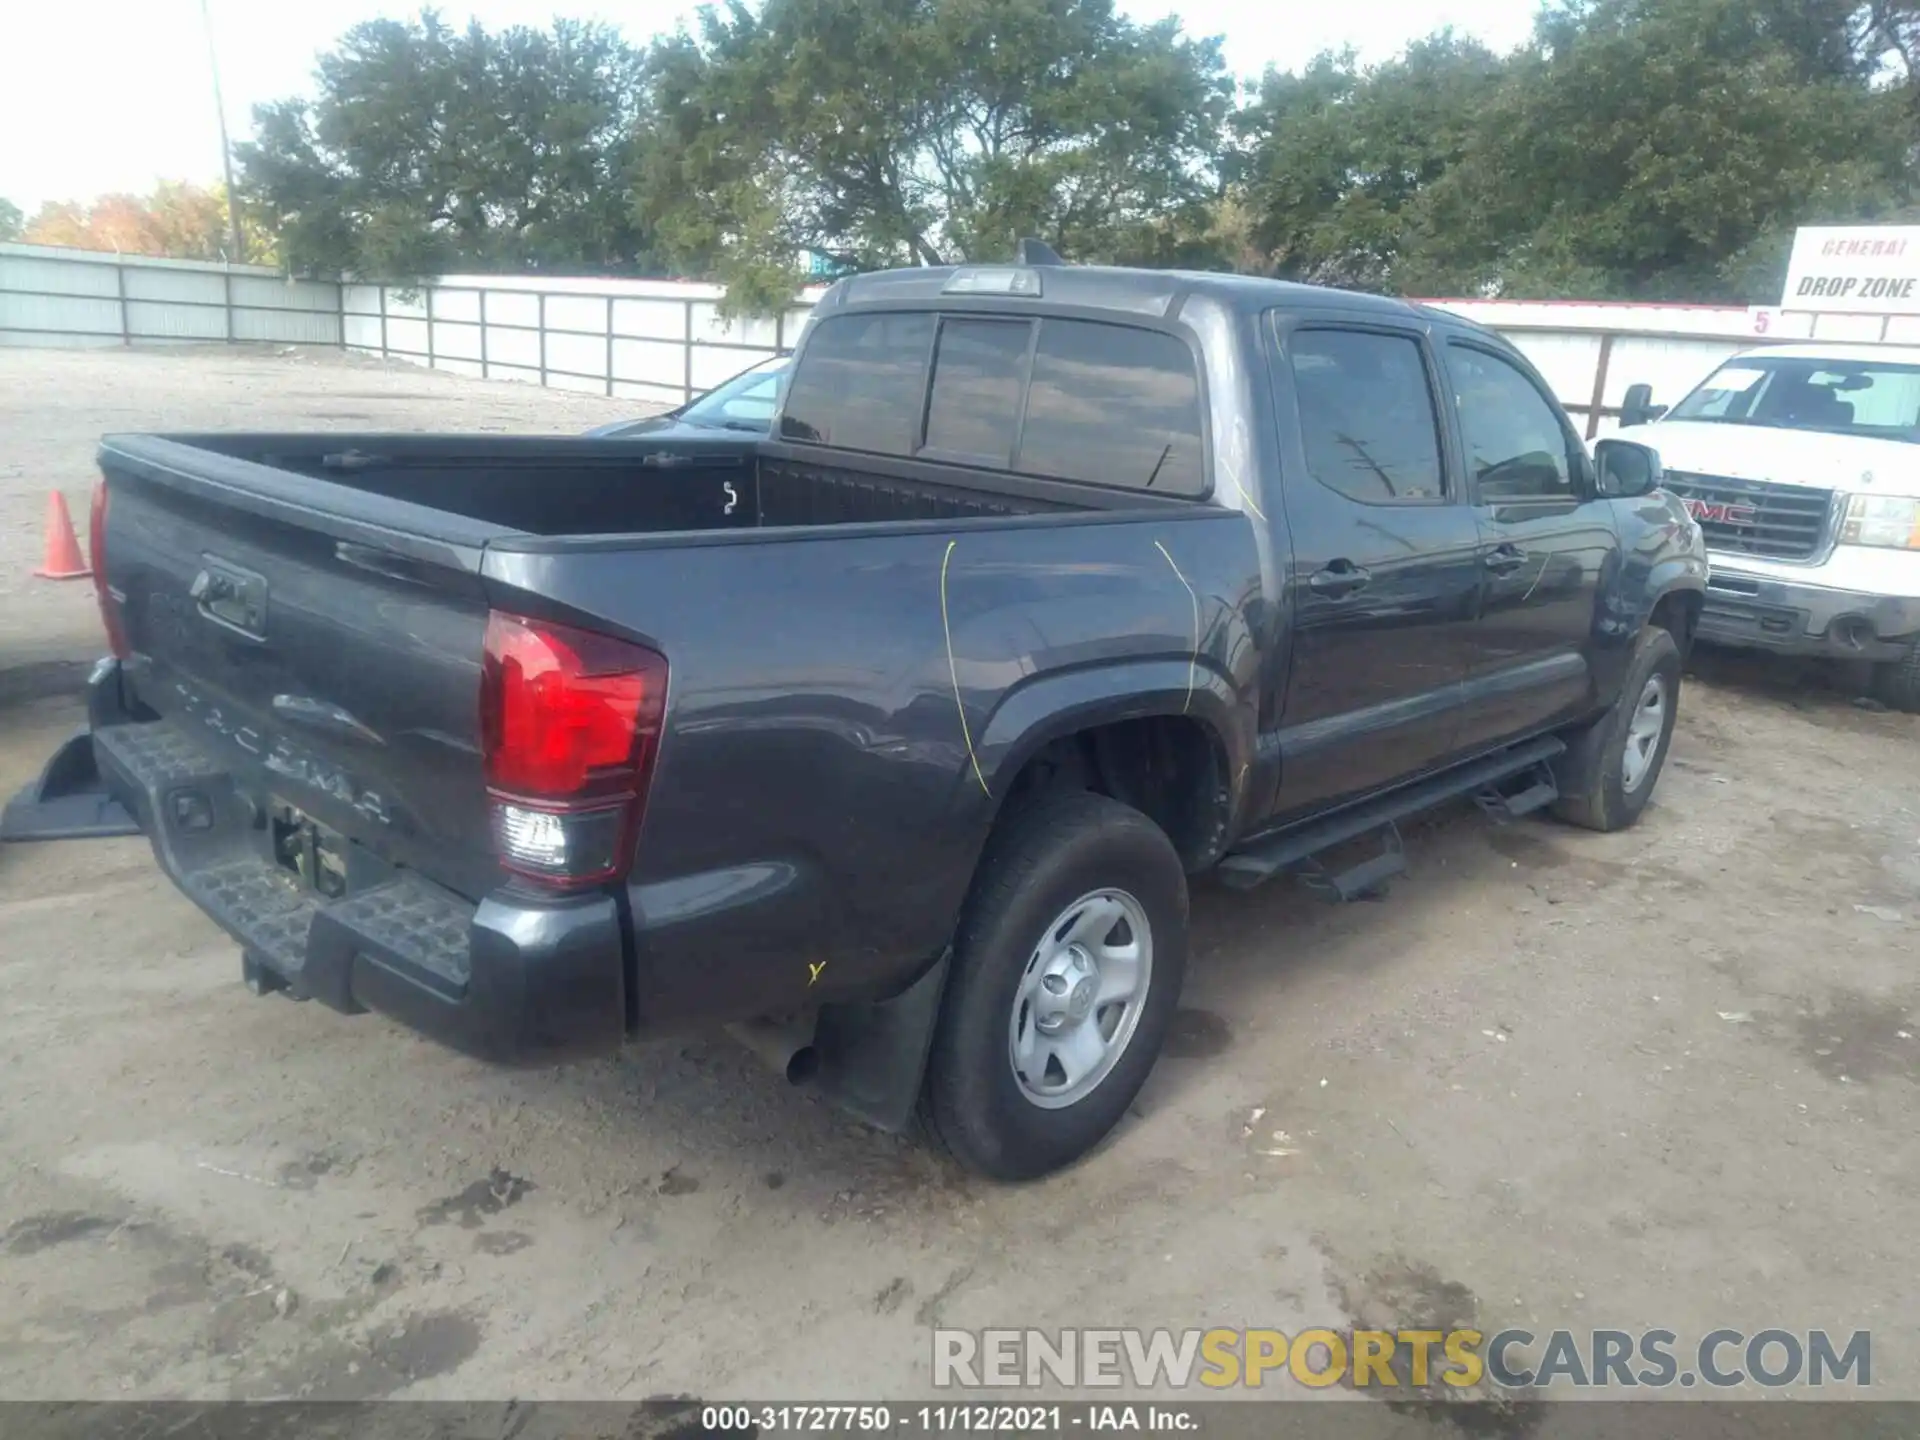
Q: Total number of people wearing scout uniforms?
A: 0